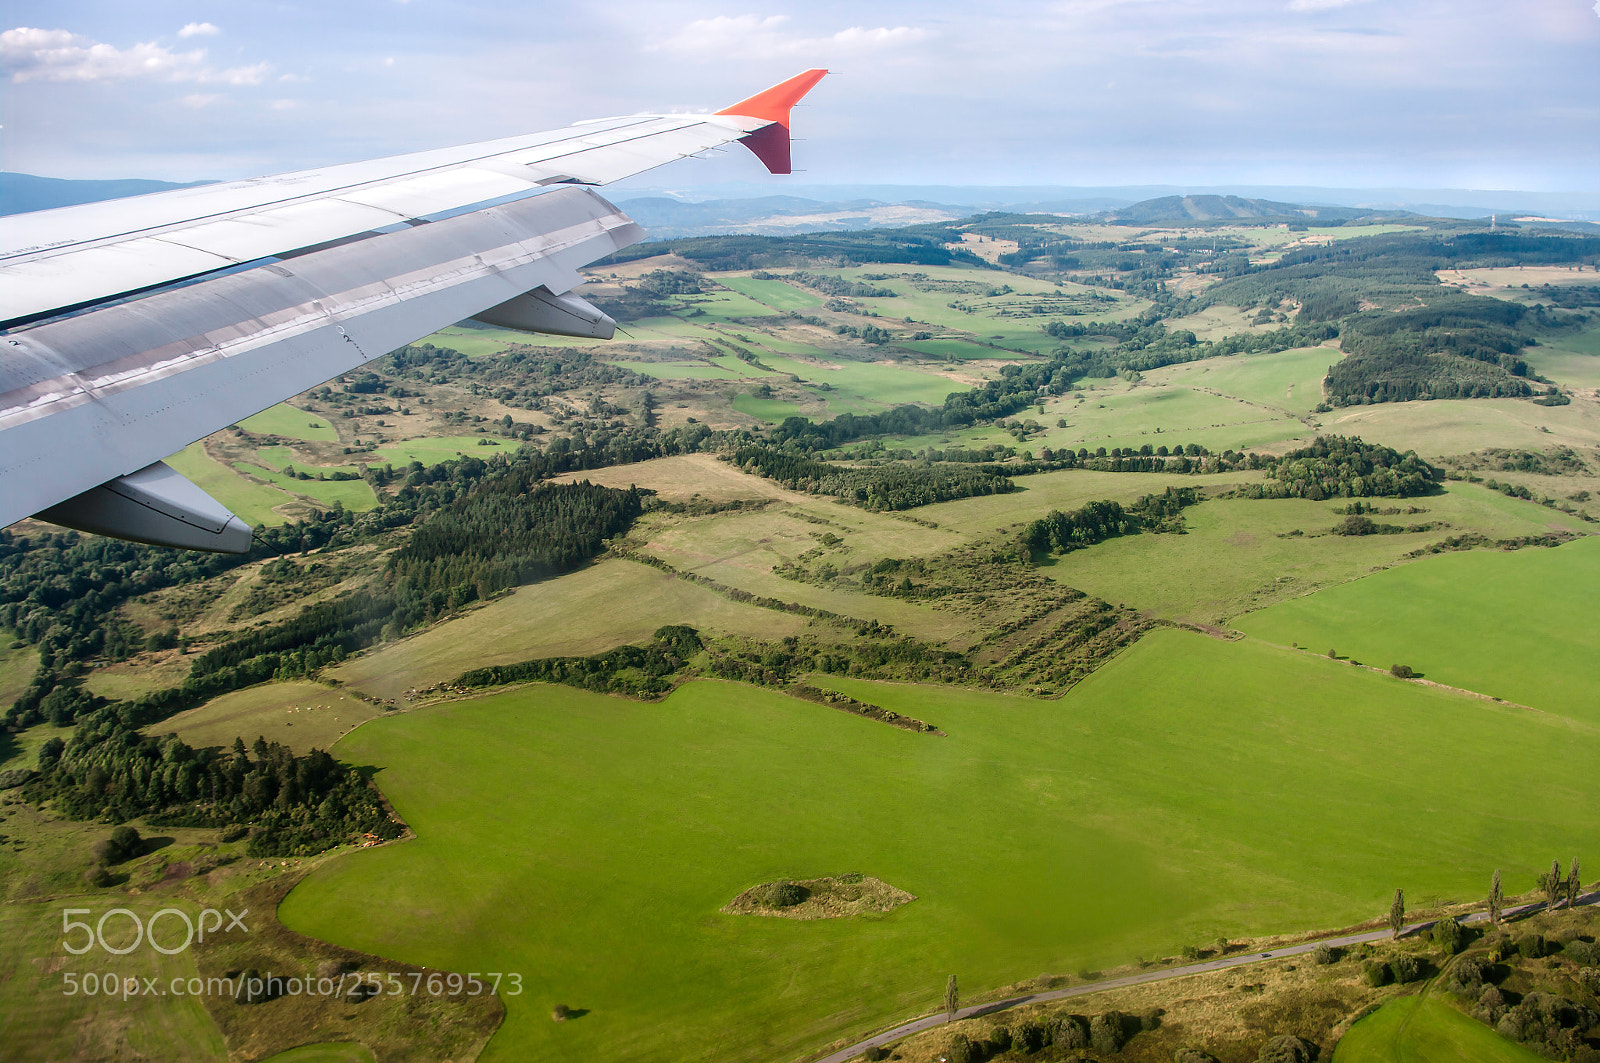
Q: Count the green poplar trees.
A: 5